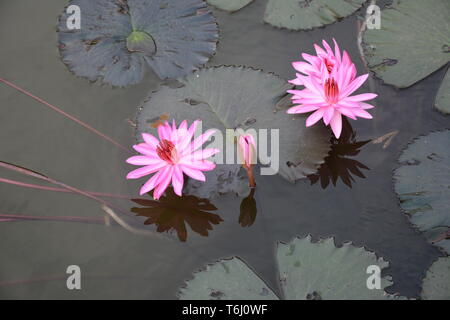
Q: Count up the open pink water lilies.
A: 3